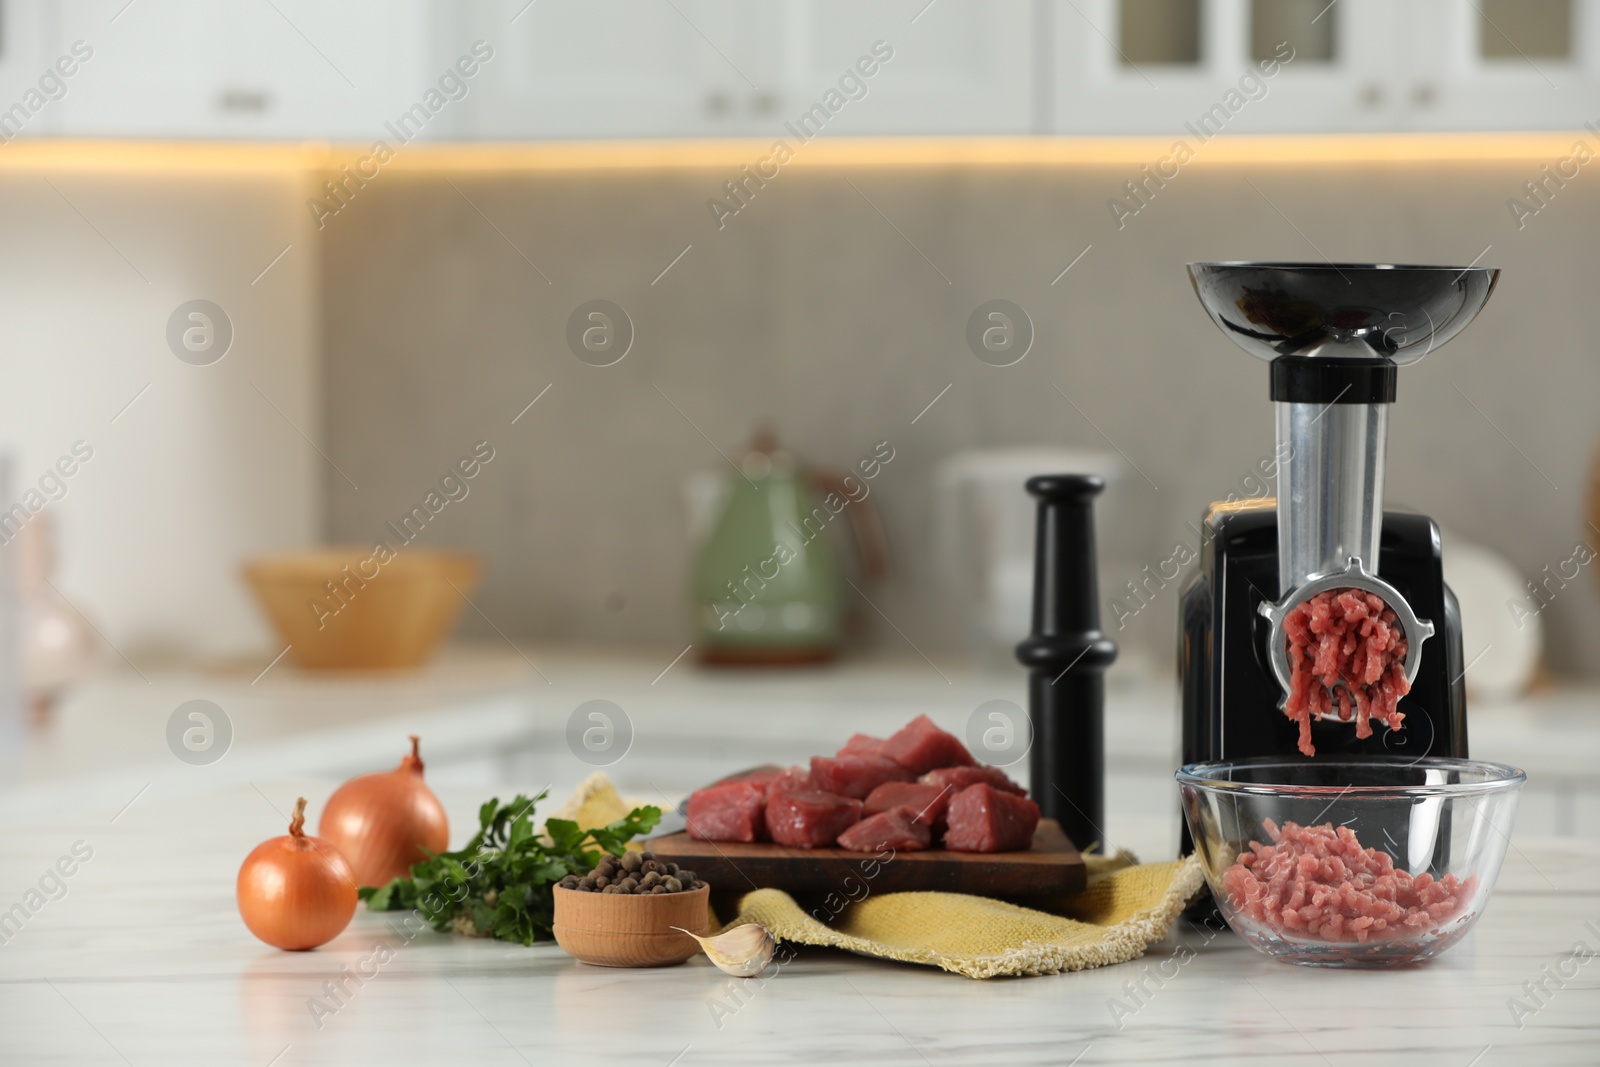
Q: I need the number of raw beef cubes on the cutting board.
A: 11